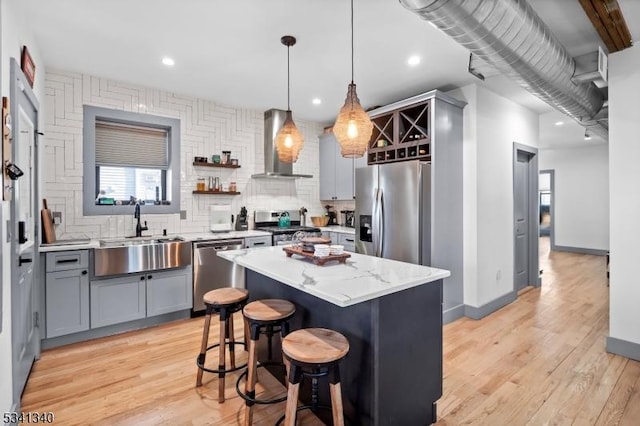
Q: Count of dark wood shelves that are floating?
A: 2